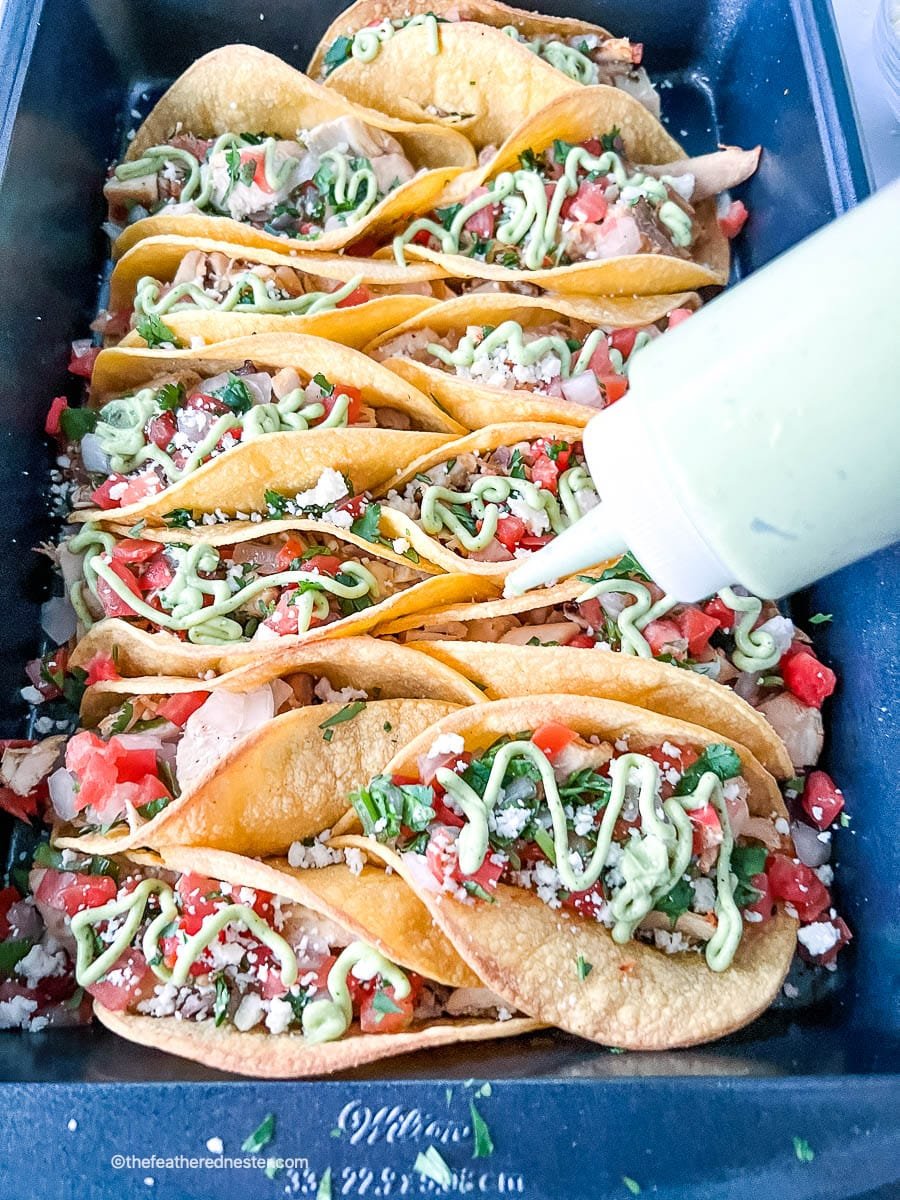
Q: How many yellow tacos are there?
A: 12